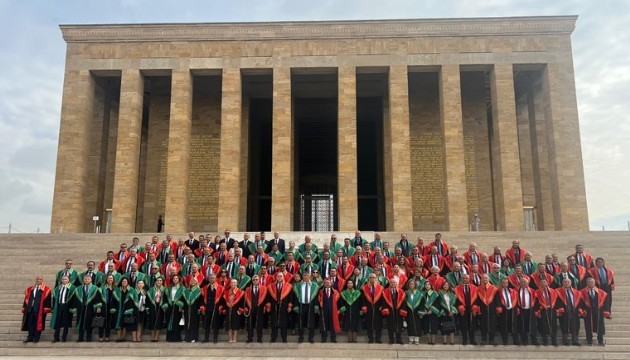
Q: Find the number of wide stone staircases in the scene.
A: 1